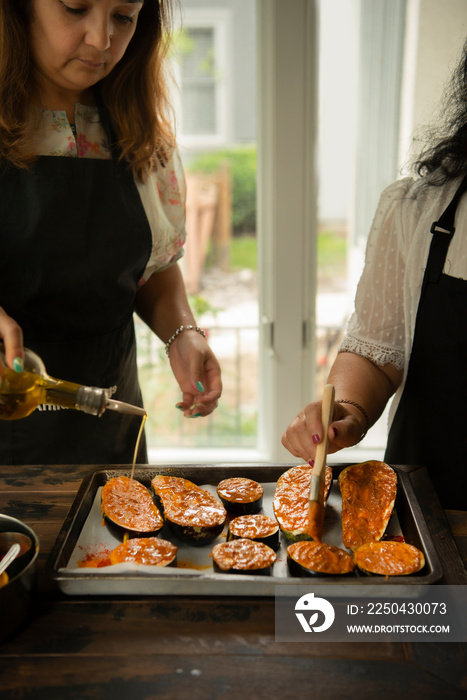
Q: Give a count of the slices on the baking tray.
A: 10